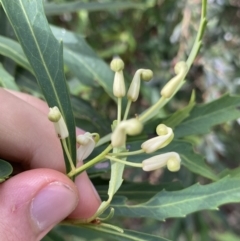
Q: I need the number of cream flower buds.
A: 8